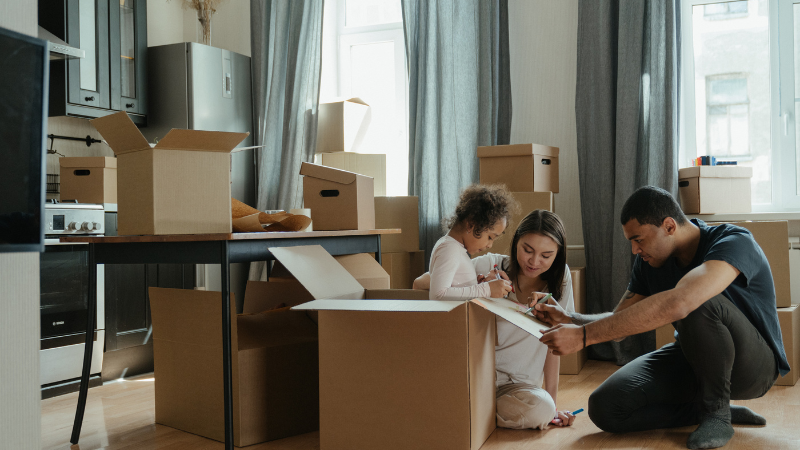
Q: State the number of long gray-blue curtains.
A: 3